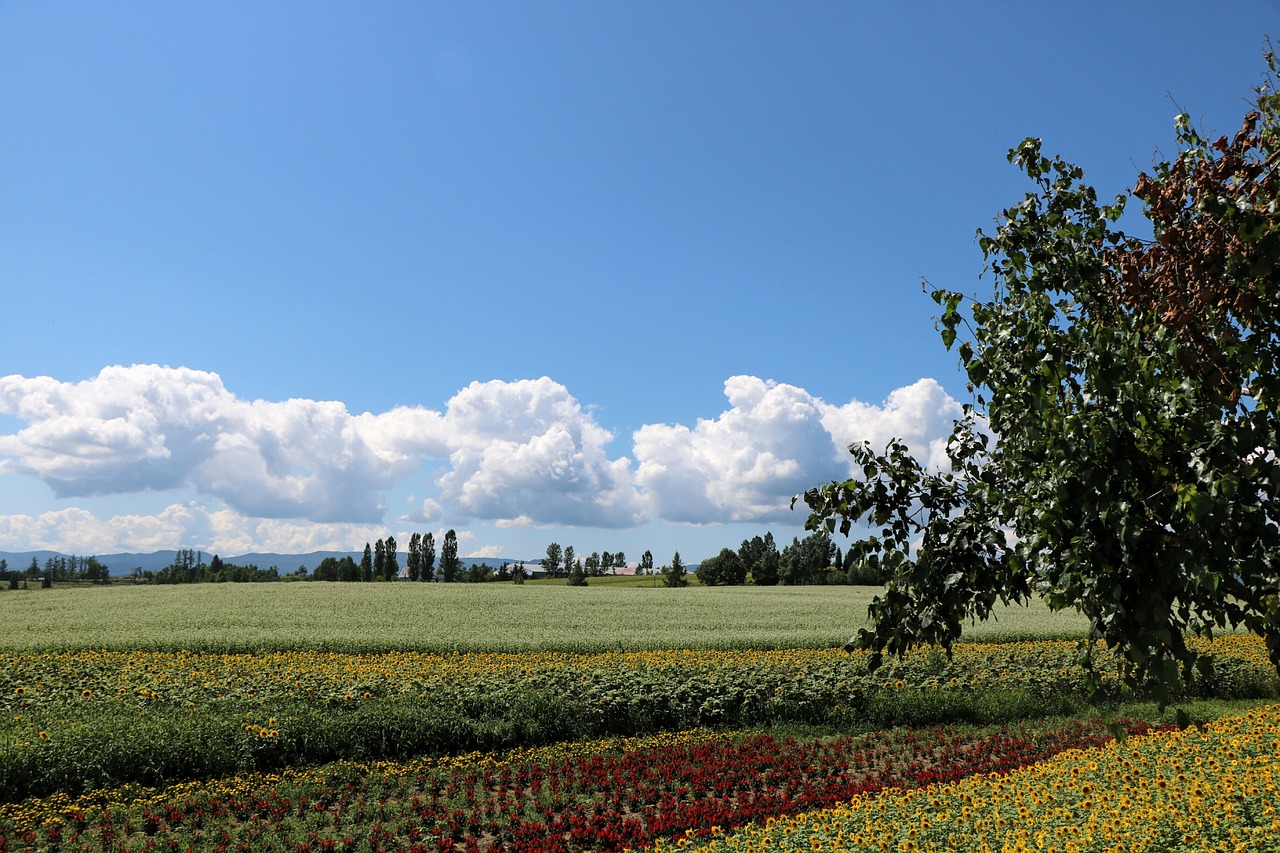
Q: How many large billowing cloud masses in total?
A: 3